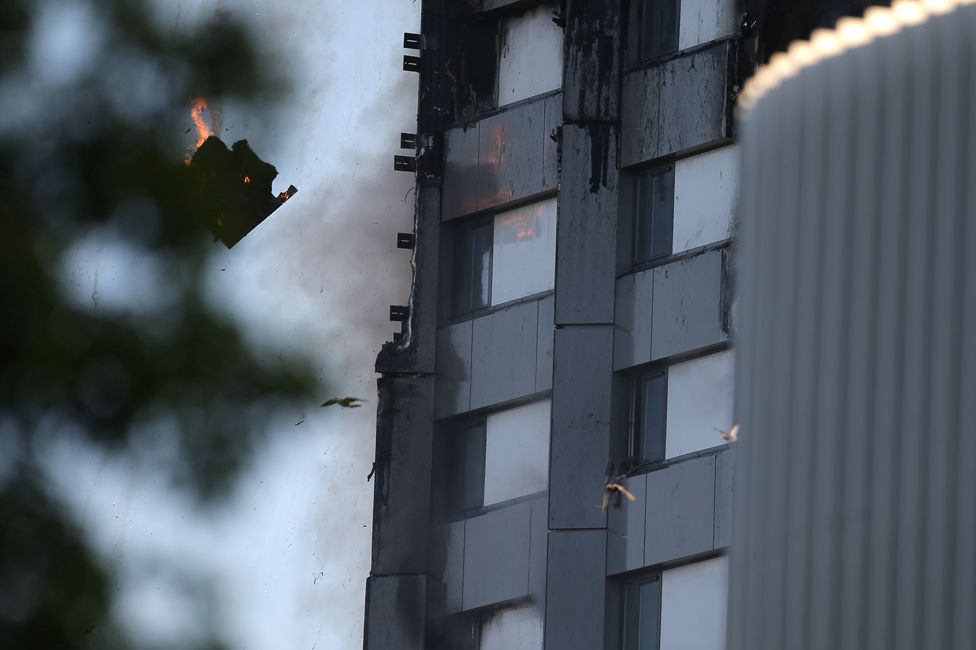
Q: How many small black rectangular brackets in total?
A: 6